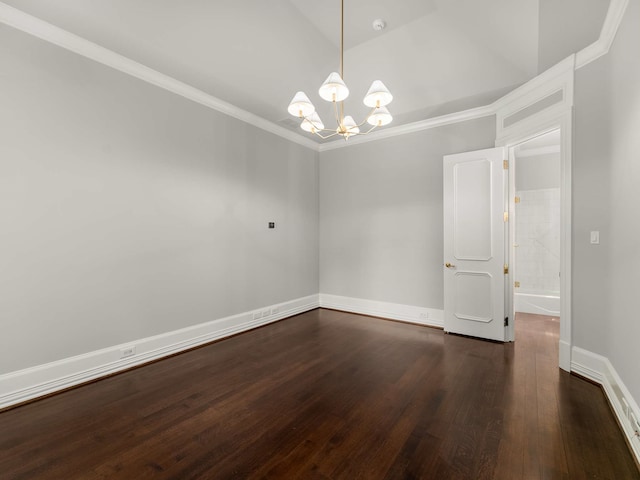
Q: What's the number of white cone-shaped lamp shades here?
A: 6